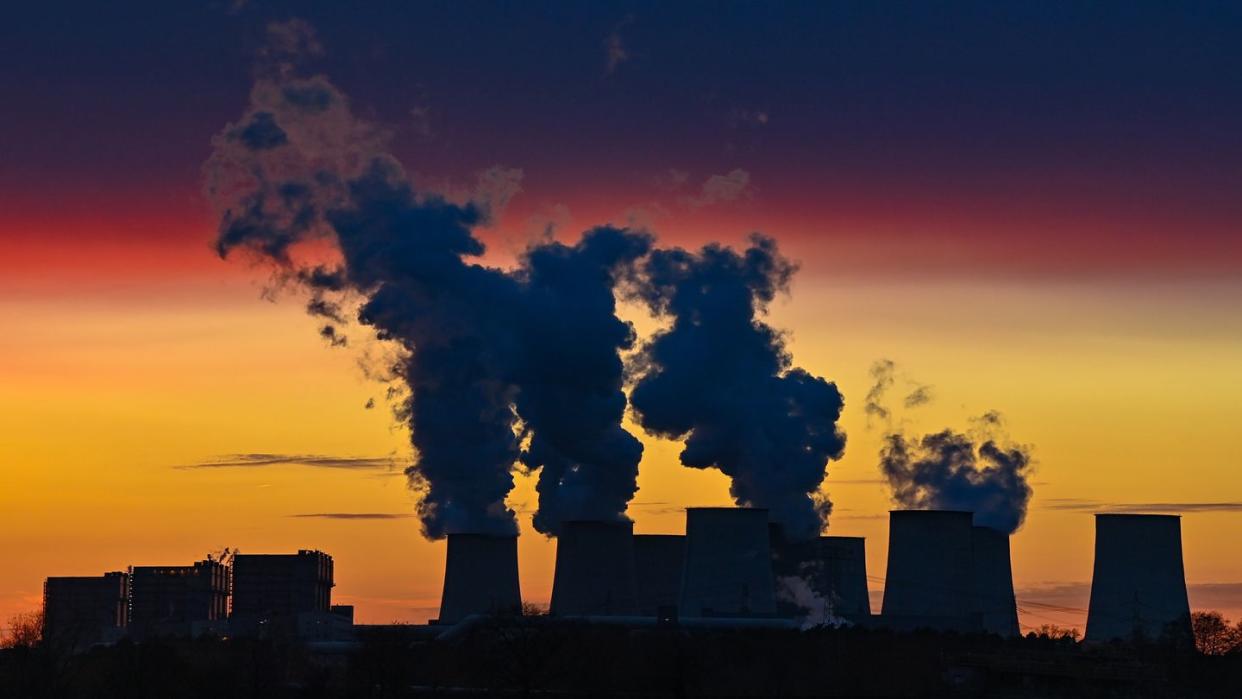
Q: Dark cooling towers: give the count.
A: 8